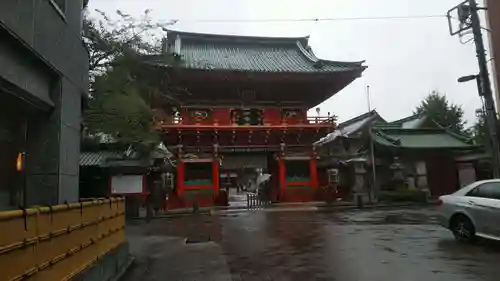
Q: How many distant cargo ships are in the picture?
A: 0